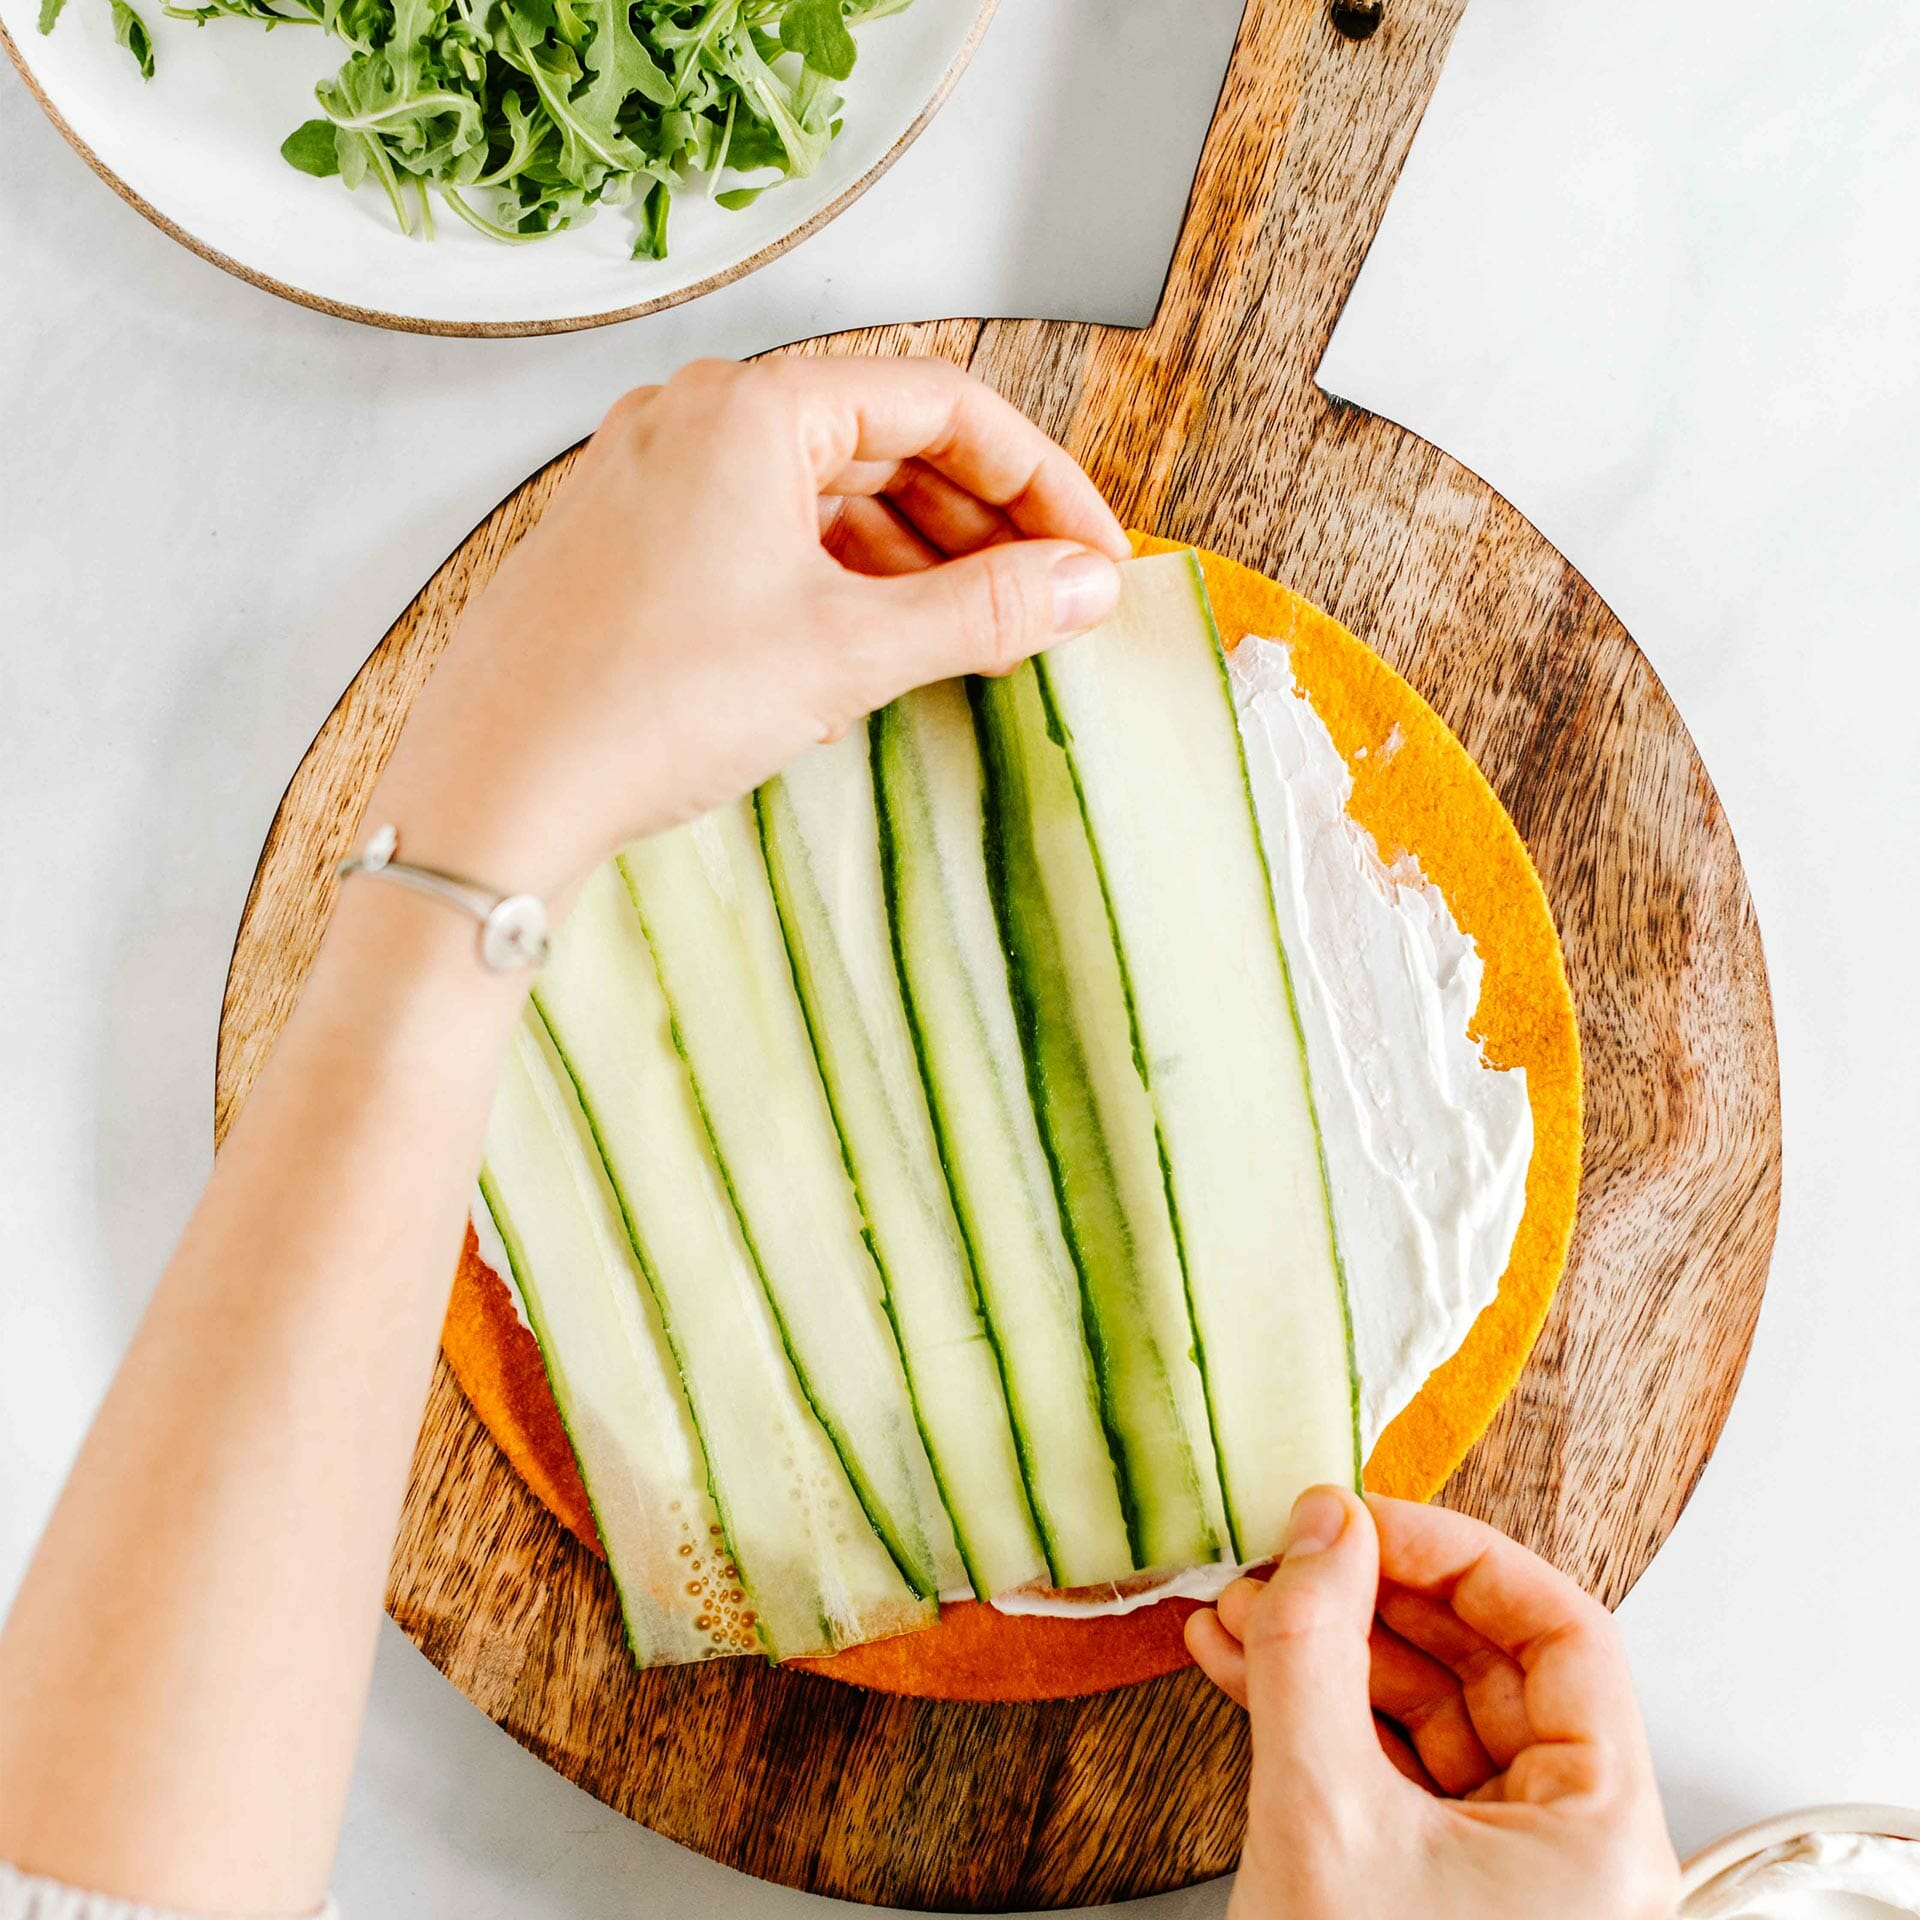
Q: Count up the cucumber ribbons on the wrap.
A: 7